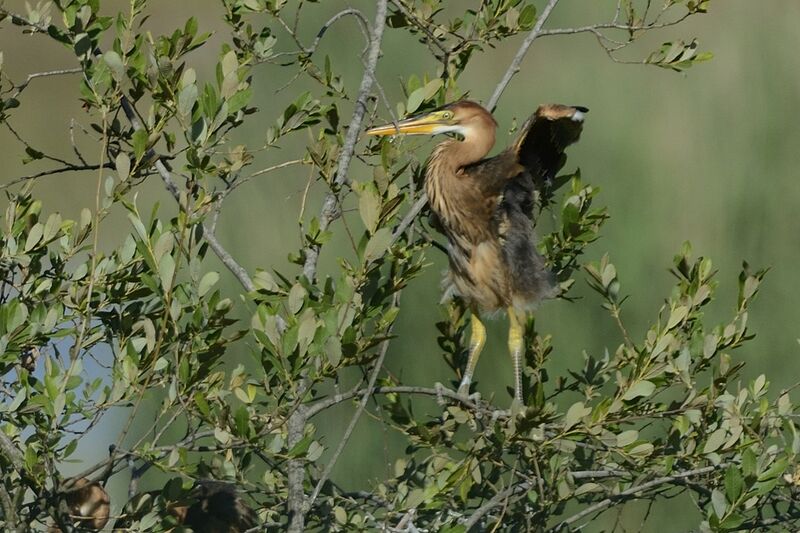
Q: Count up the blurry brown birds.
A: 2